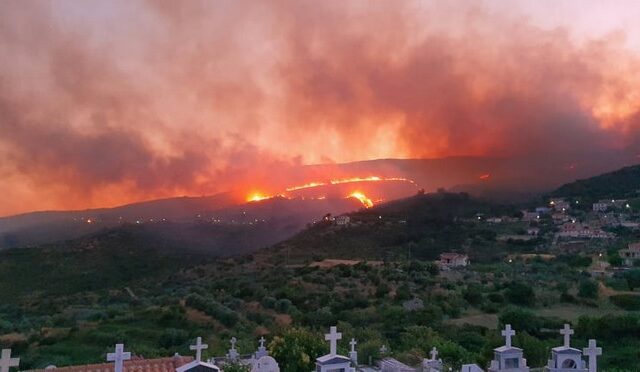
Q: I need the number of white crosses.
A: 12